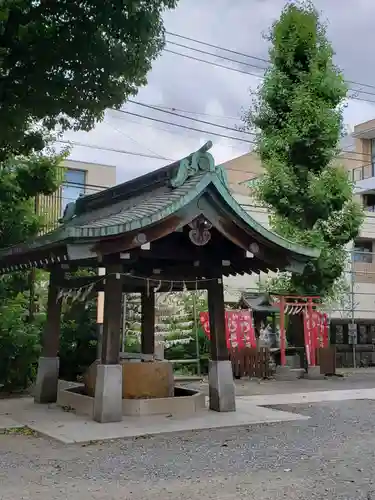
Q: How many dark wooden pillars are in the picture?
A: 4